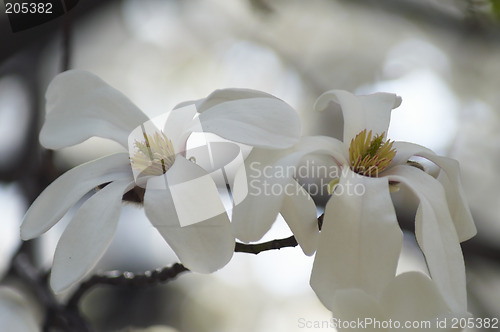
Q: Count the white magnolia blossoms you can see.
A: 2